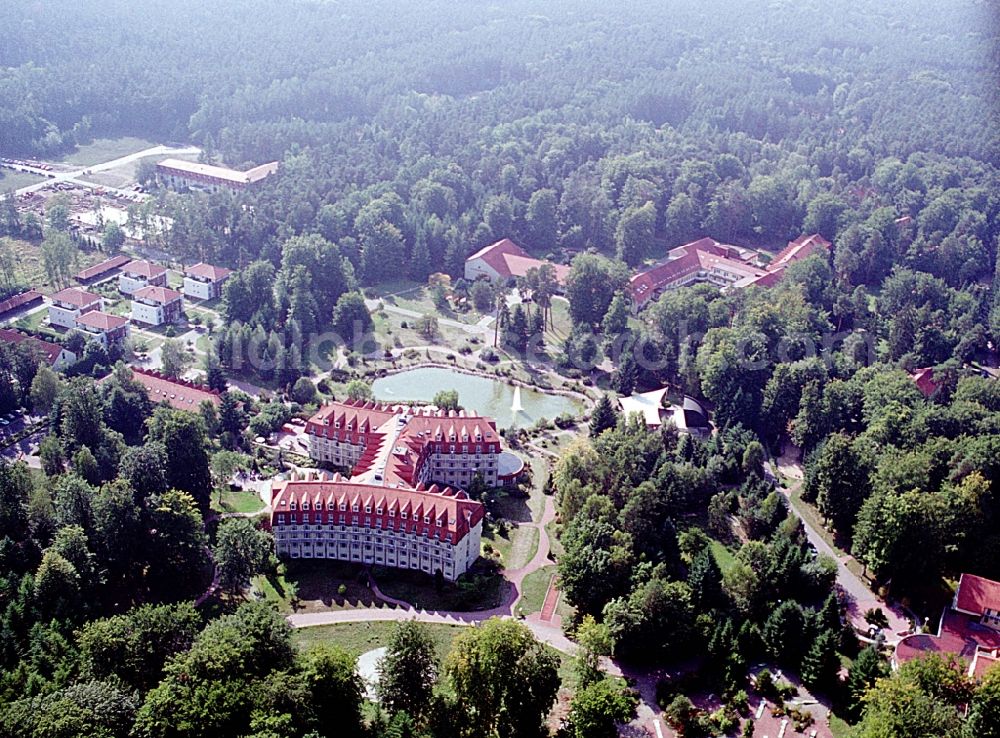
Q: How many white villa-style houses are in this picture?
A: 5